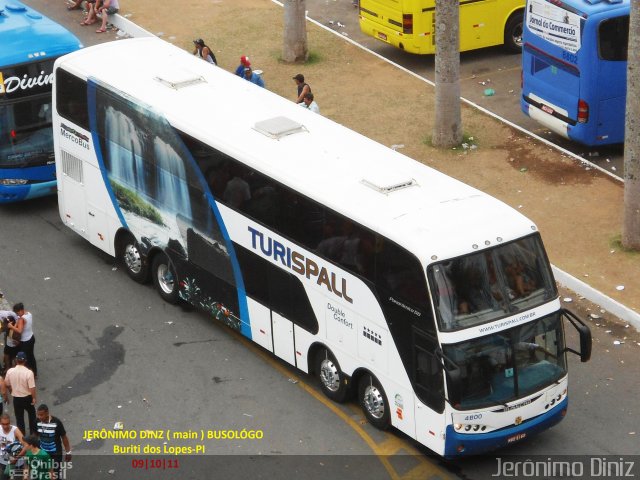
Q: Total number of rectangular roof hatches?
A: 3